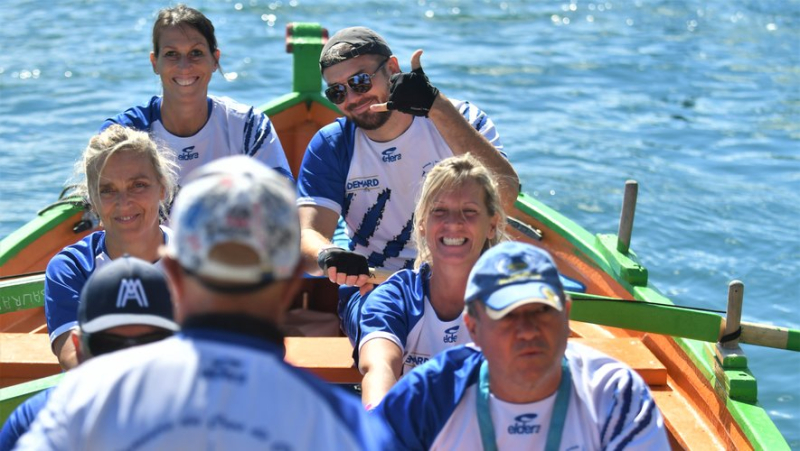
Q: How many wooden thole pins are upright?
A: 2